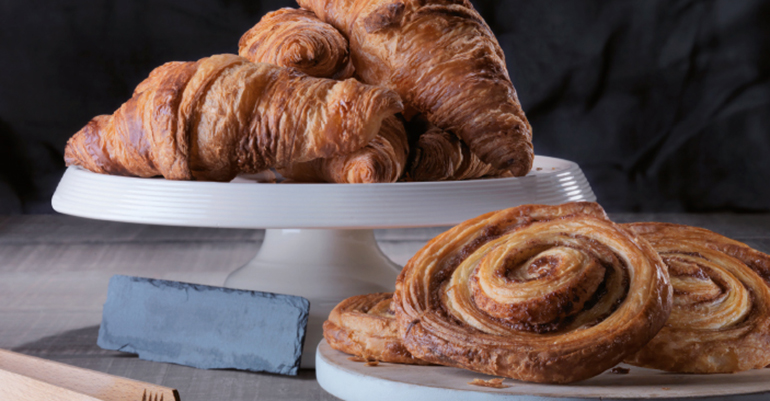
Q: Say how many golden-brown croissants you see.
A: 5